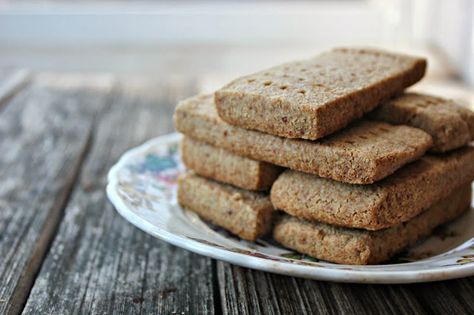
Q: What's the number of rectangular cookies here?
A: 7